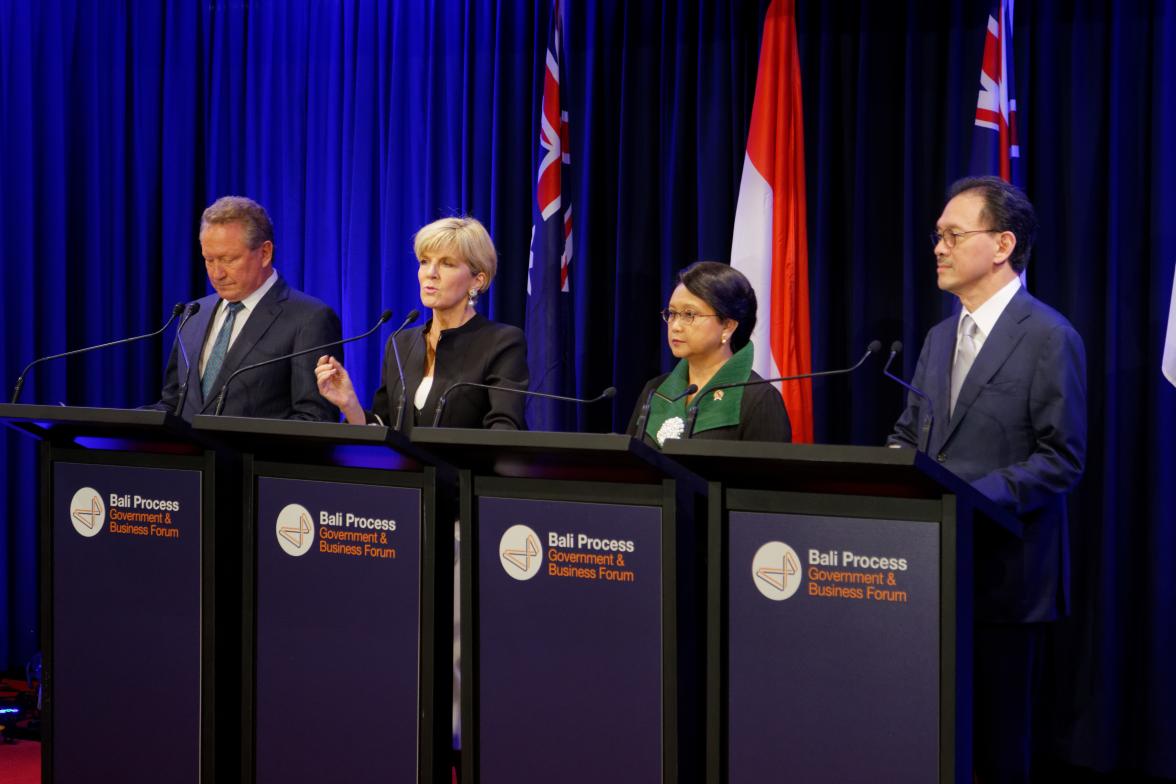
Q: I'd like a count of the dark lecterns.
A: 4